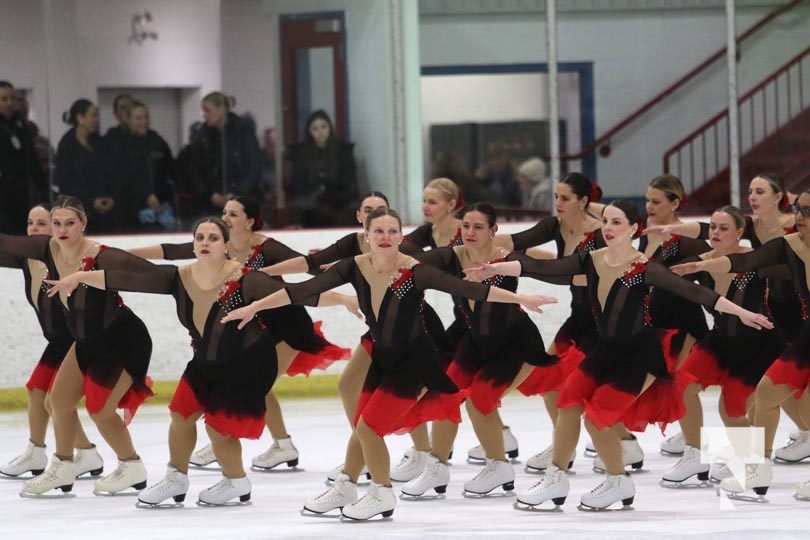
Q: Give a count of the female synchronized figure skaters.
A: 14